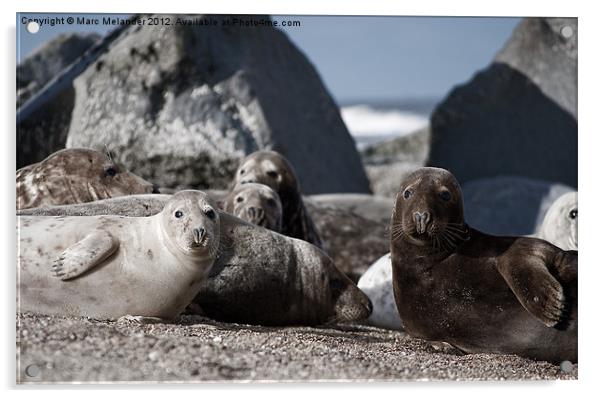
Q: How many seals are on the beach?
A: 7